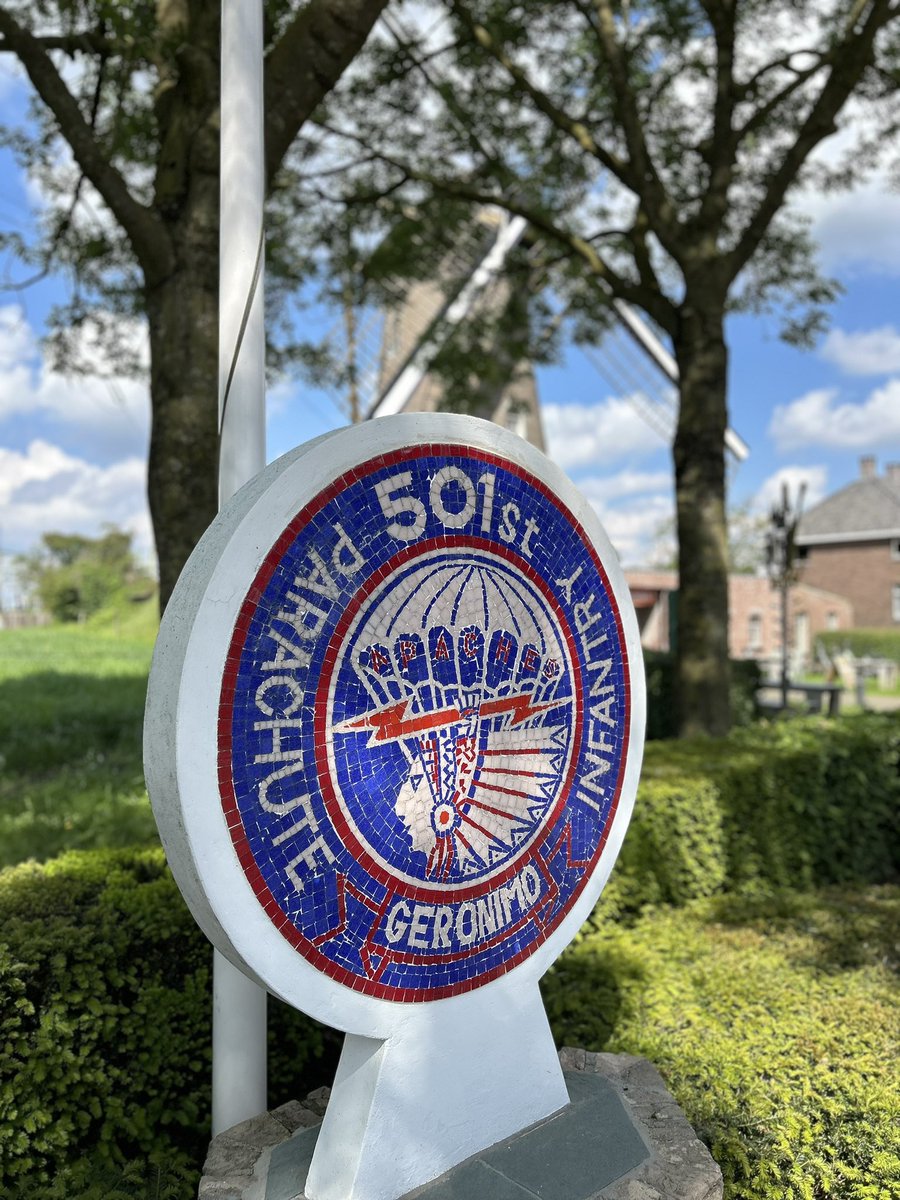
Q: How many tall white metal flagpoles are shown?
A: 1